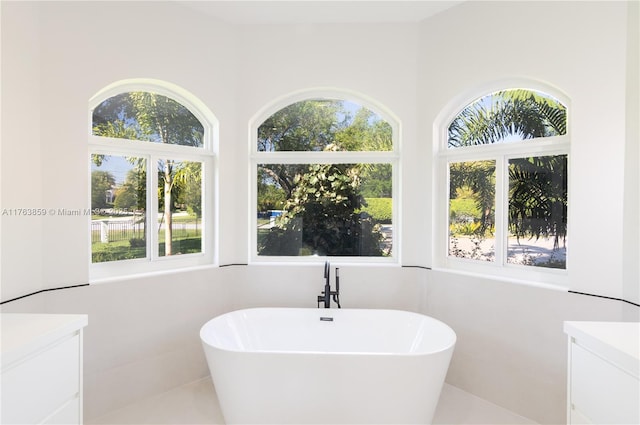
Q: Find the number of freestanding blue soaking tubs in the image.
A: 0